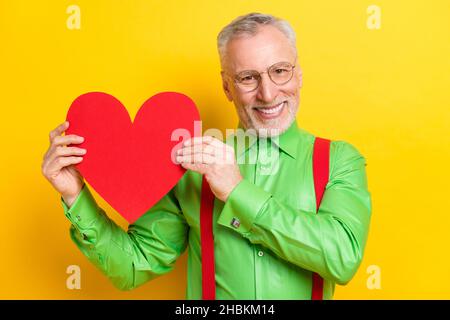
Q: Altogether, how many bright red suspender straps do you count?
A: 2